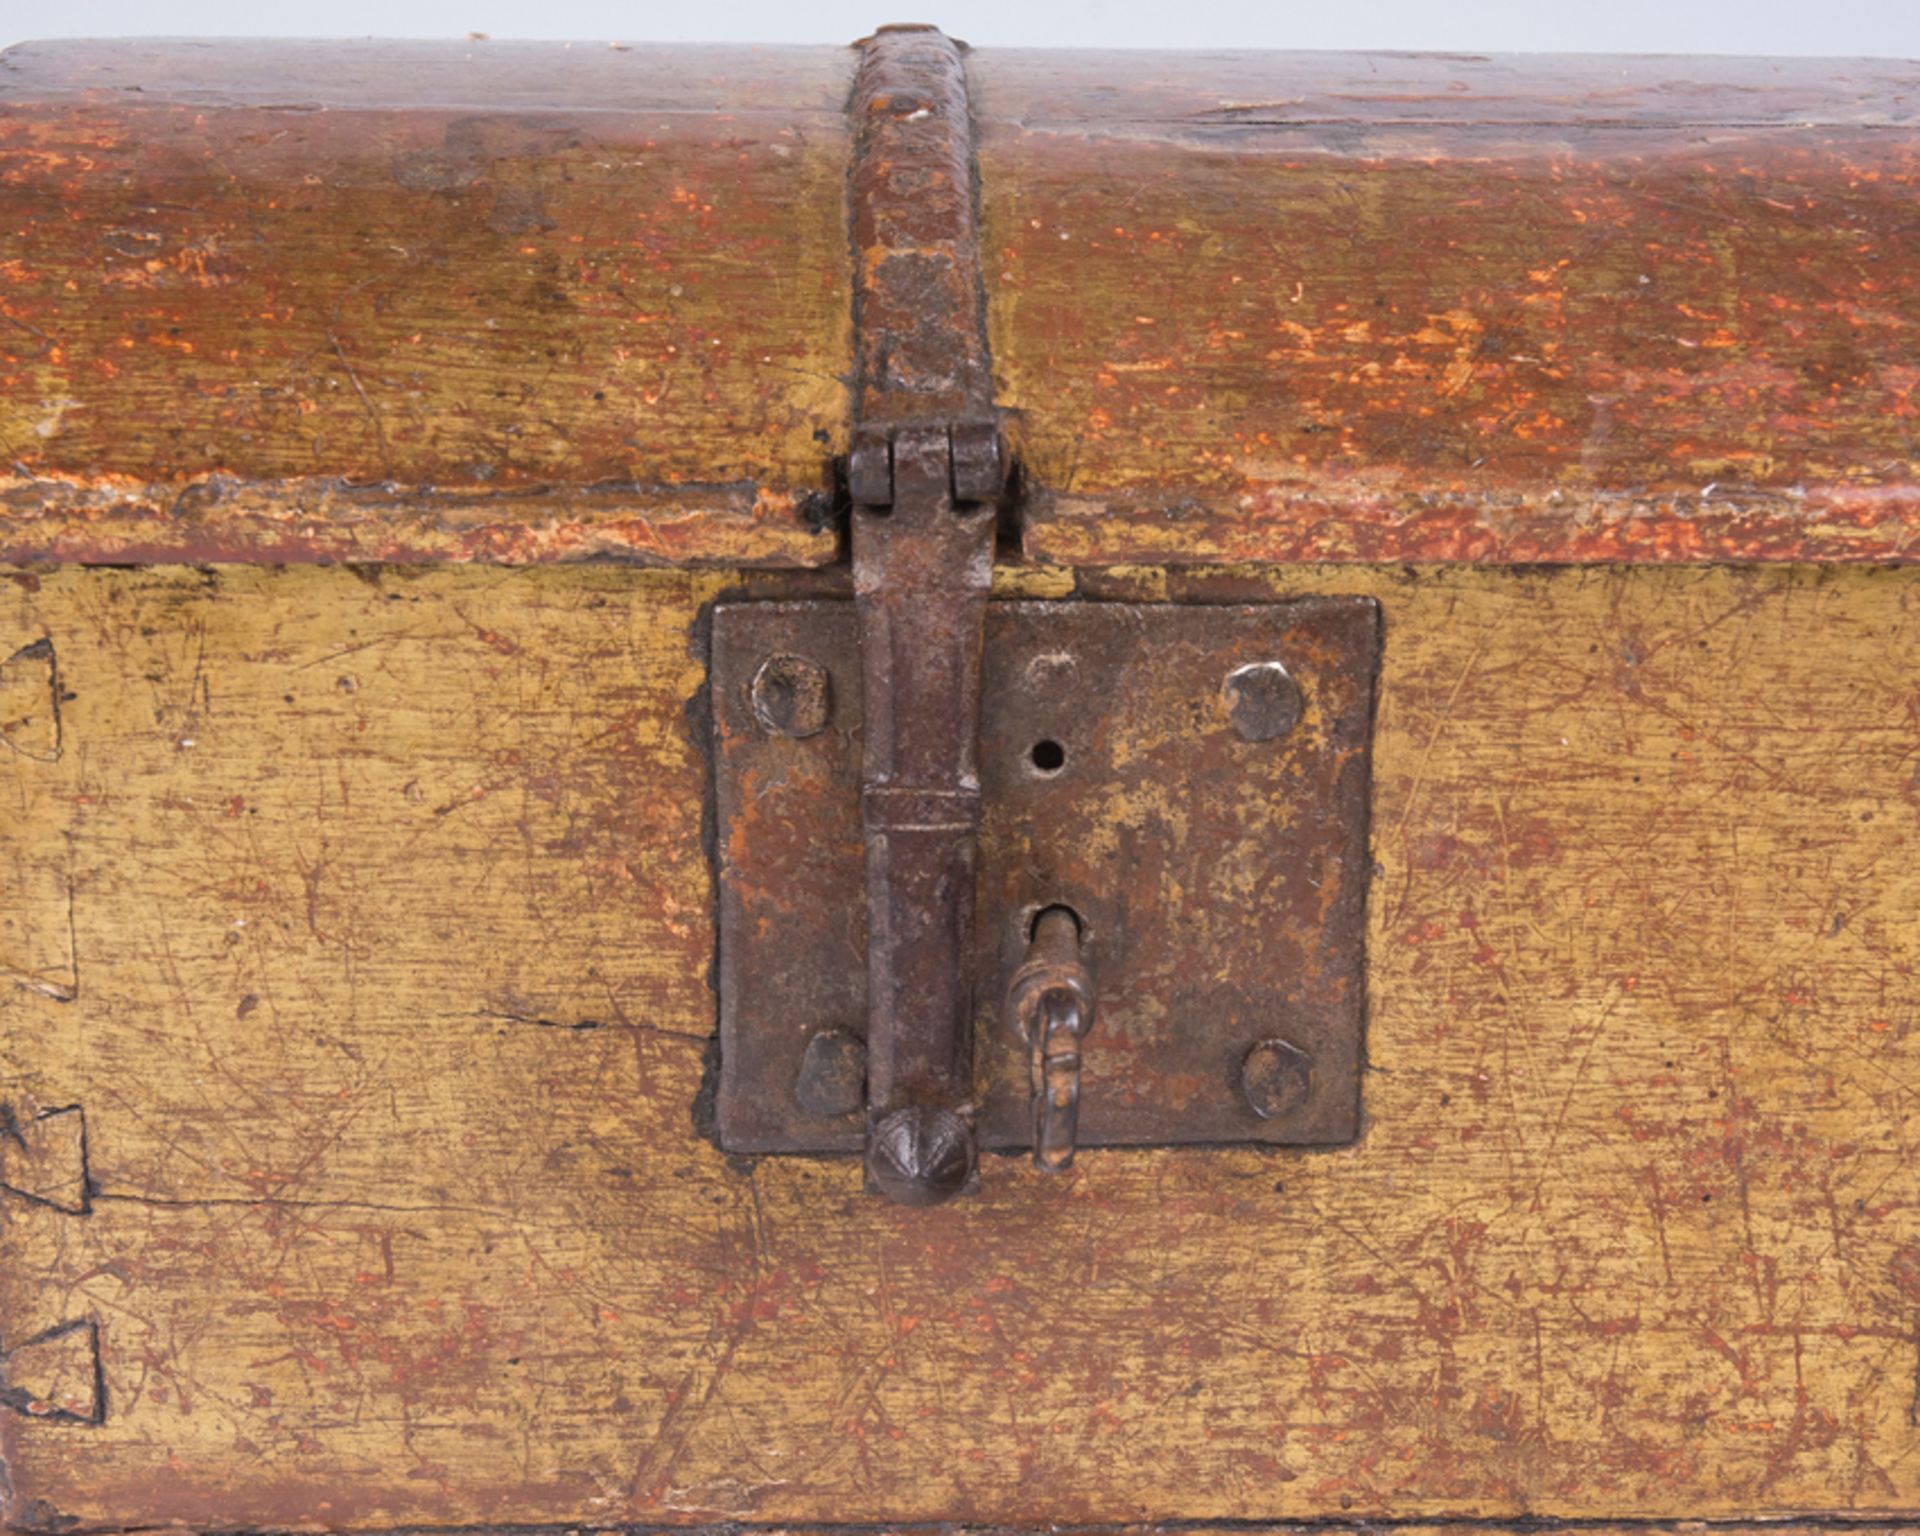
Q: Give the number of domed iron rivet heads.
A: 4